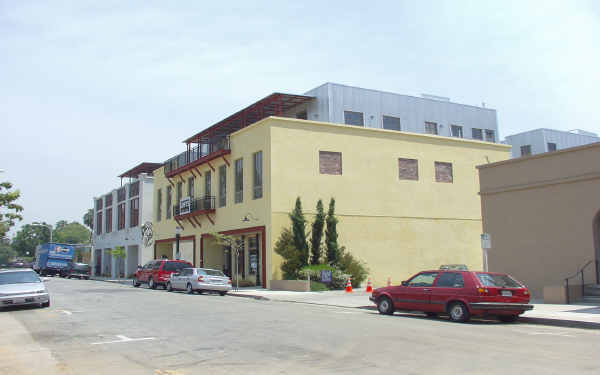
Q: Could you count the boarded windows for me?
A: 3